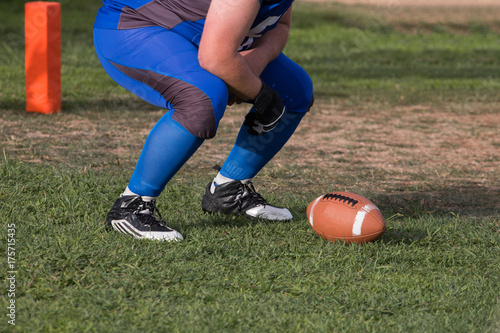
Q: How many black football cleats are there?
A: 2